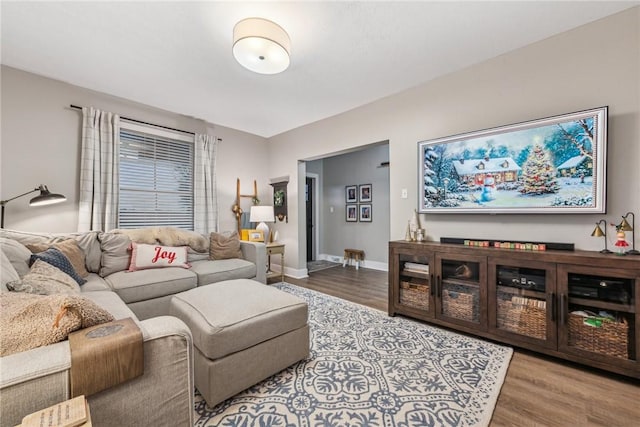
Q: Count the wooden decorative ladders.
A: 1